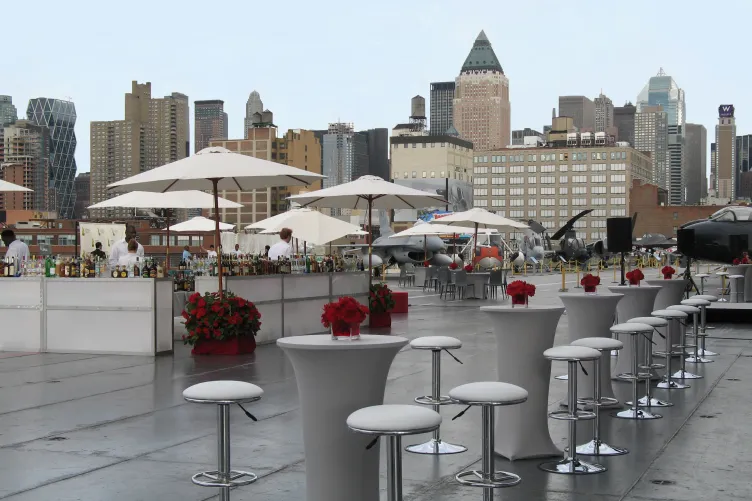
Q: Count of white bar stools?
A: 15